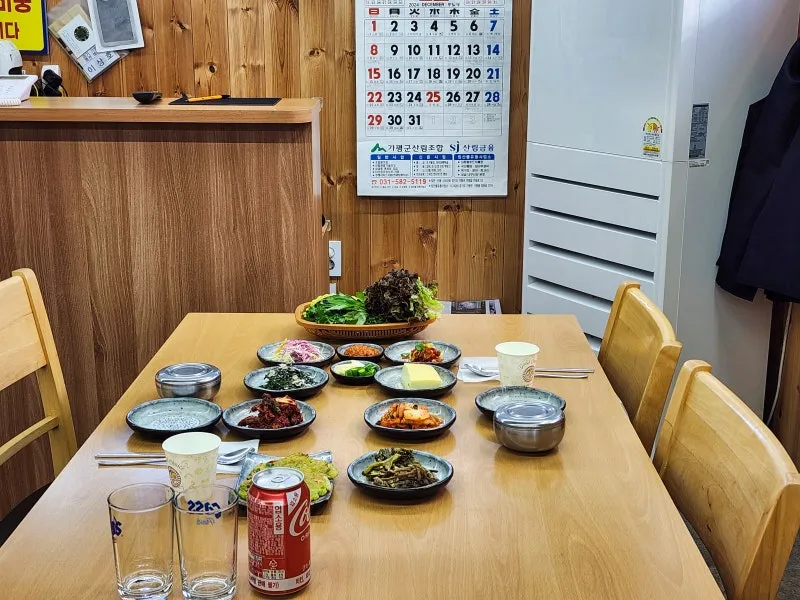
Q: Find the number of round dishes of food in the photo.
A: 9